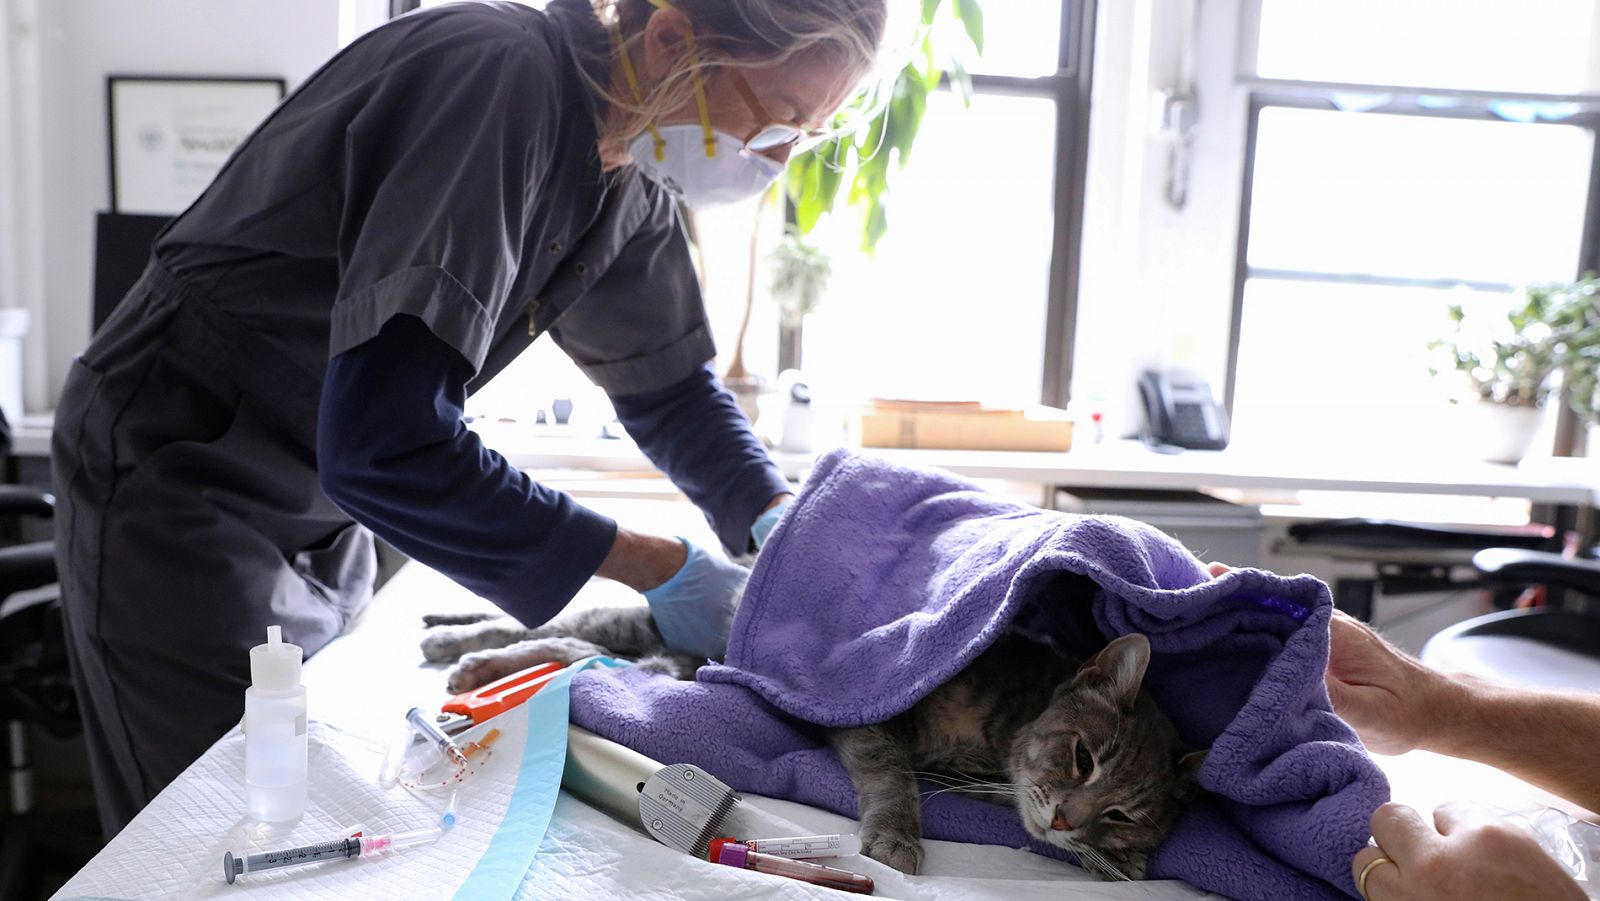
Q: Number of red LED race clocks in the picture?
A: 0